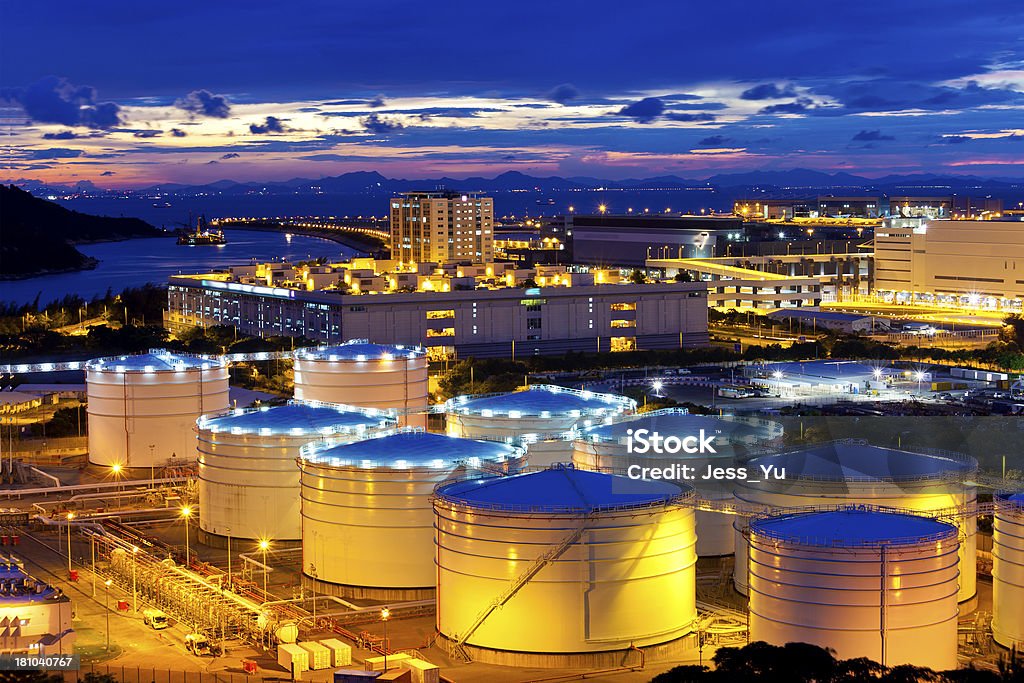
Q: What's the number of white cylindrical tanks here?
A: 10